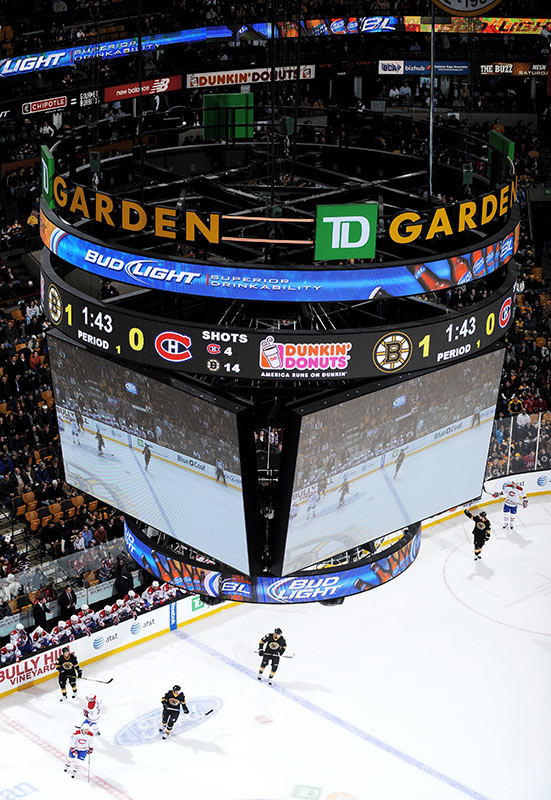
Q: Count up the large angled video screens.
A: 2